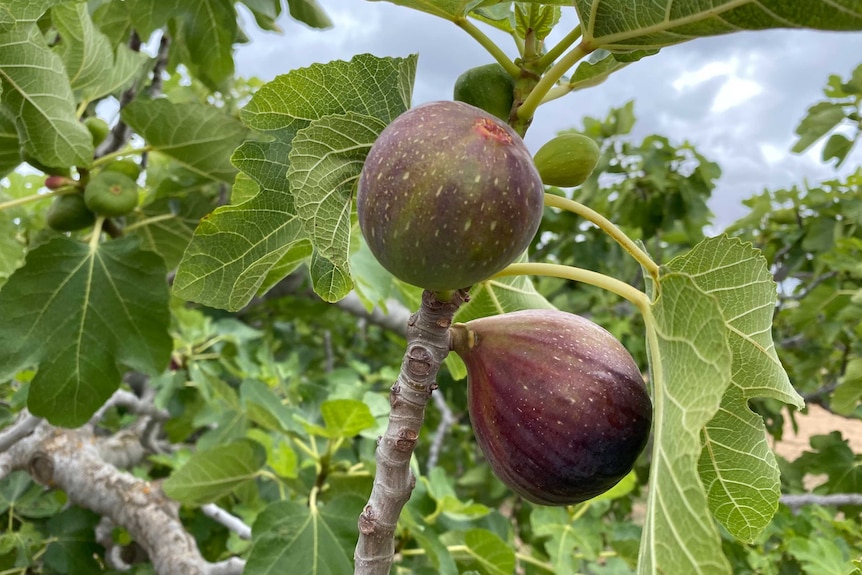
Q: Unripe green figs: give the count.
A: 6